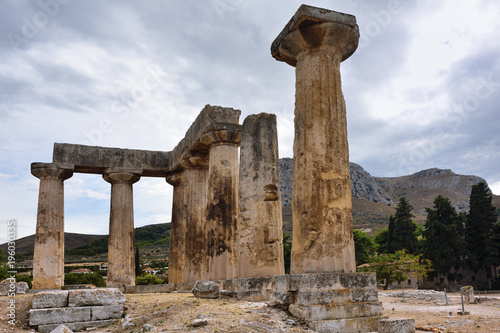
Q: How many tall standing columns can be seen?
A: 7